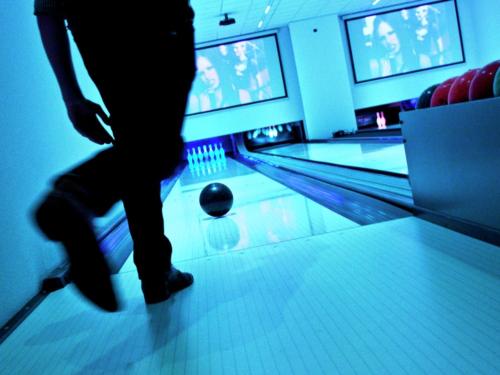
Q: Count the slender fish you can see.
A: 0